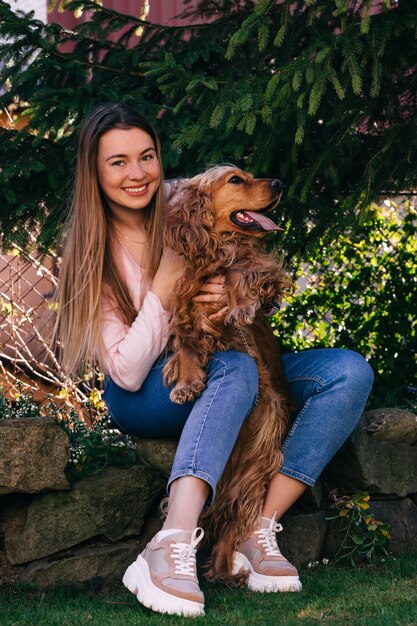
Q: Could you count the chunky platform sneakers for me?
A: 2